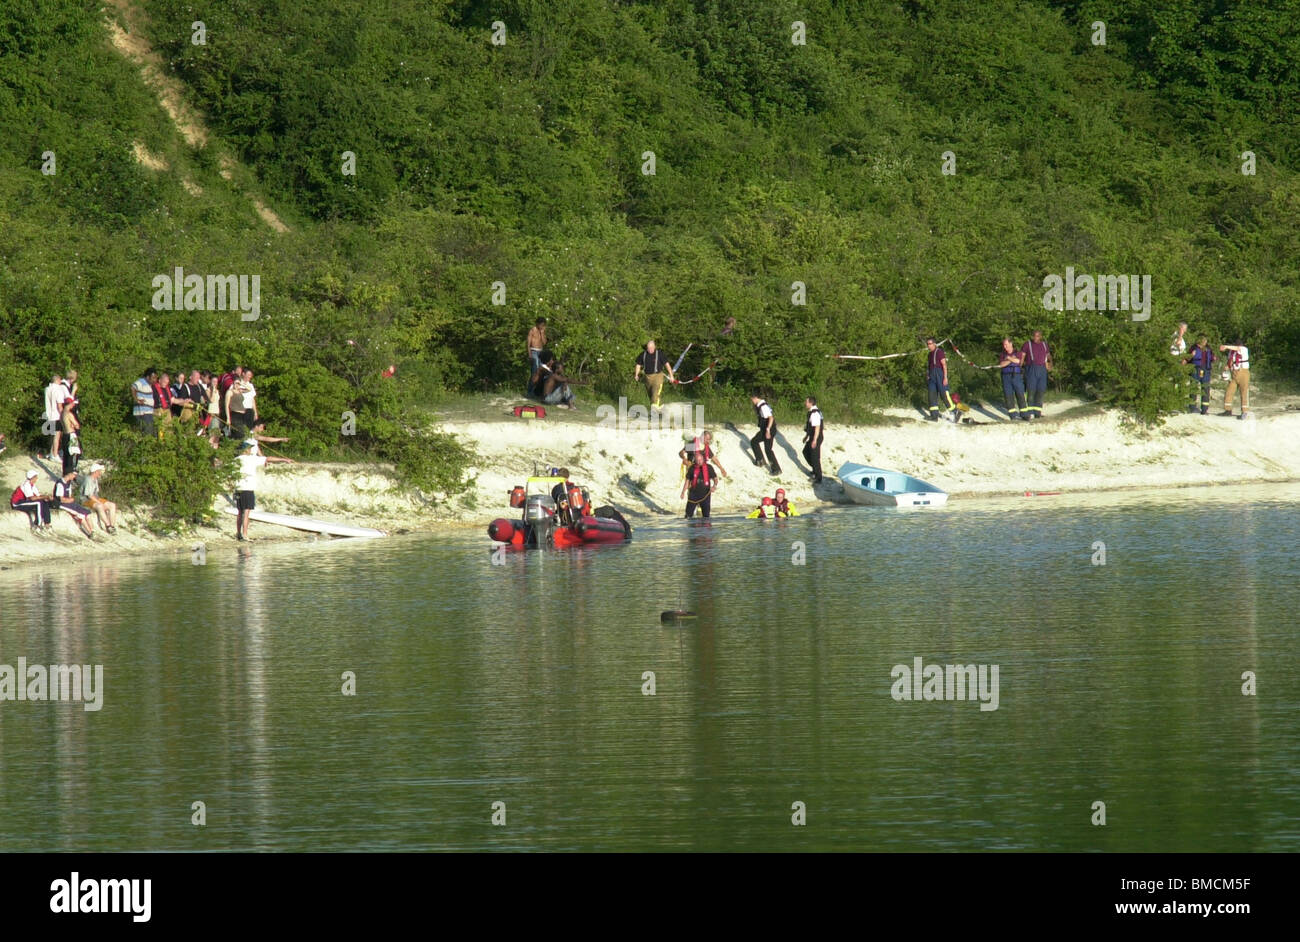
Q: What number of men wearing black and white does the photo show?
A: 2